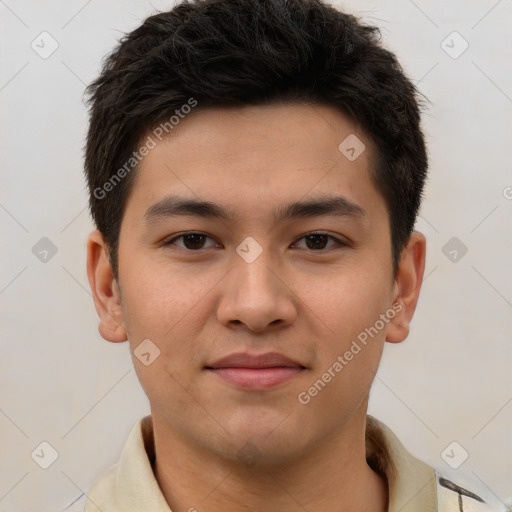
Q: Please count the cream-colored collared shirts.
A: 1